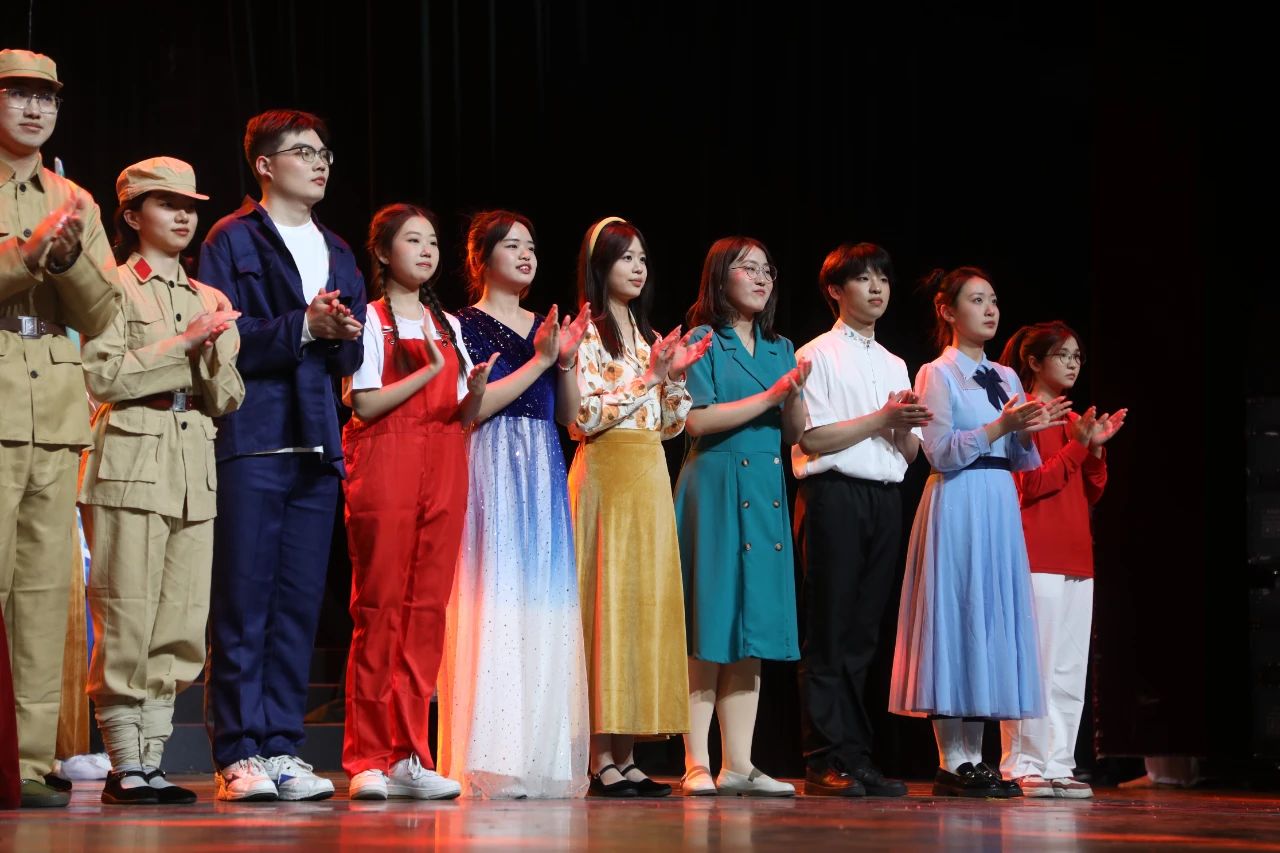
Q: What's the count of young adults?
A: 10